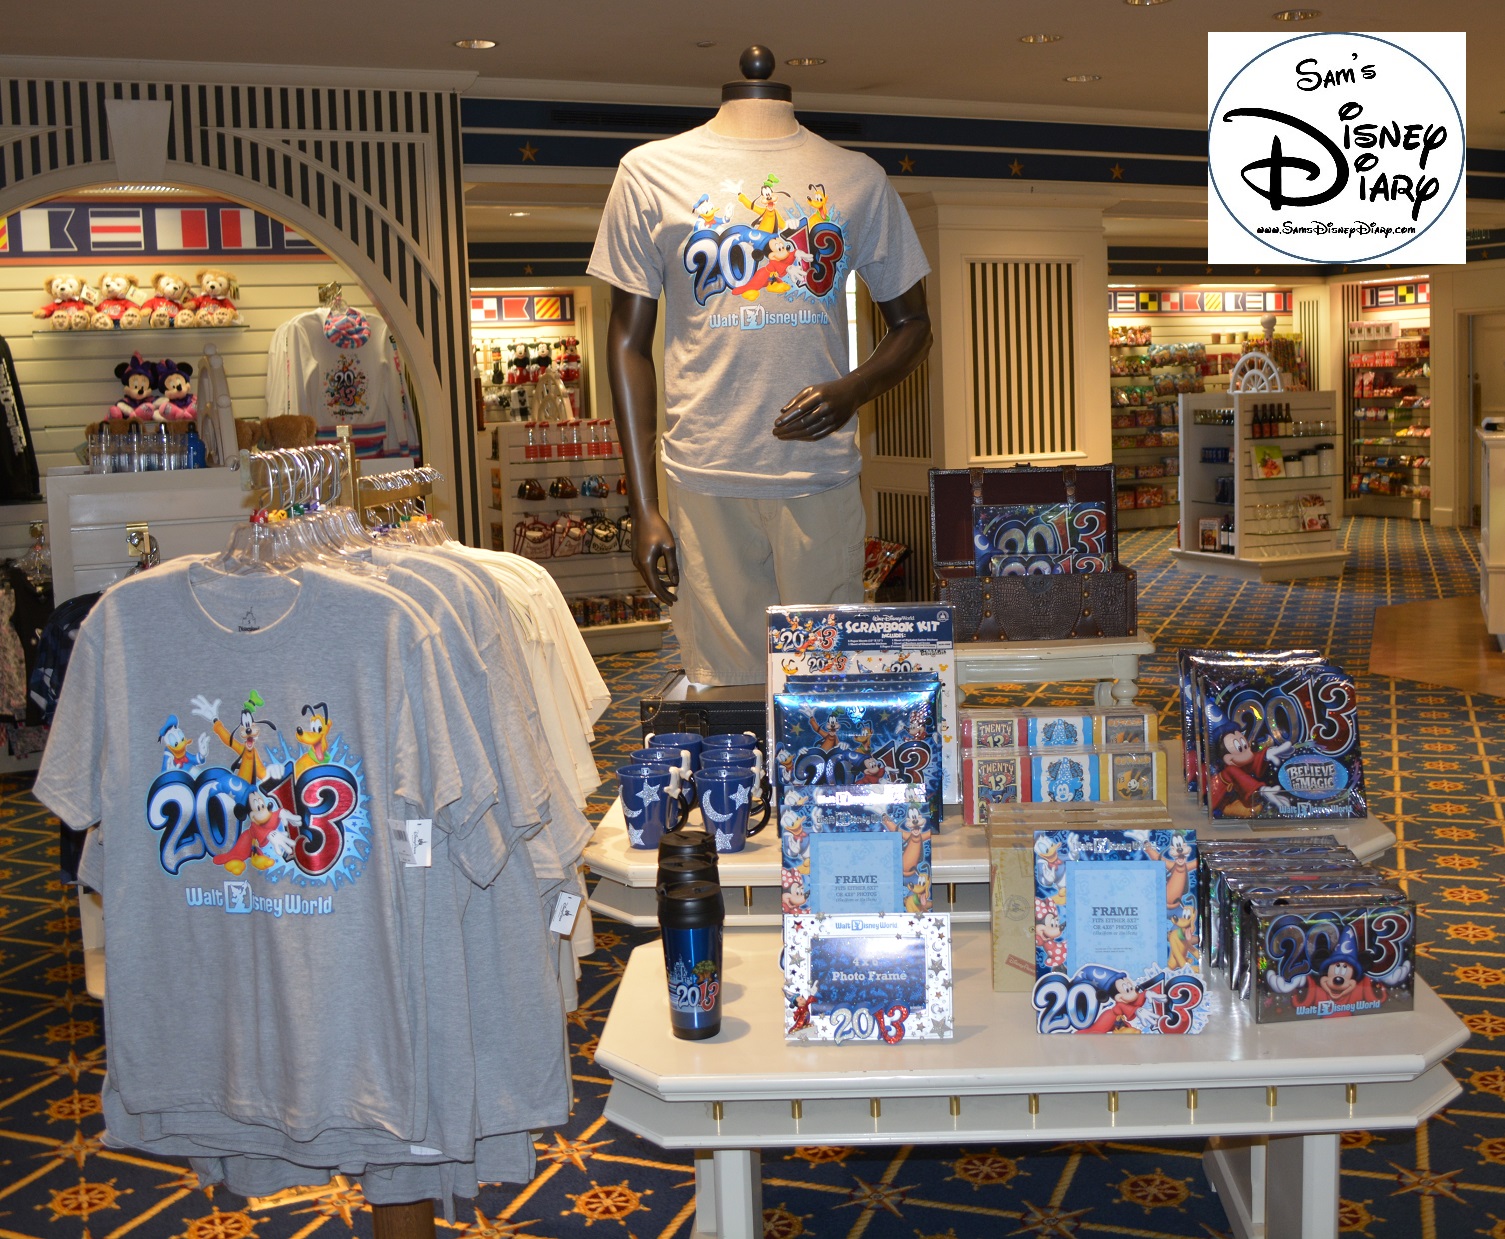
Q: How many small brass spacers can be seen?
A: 11